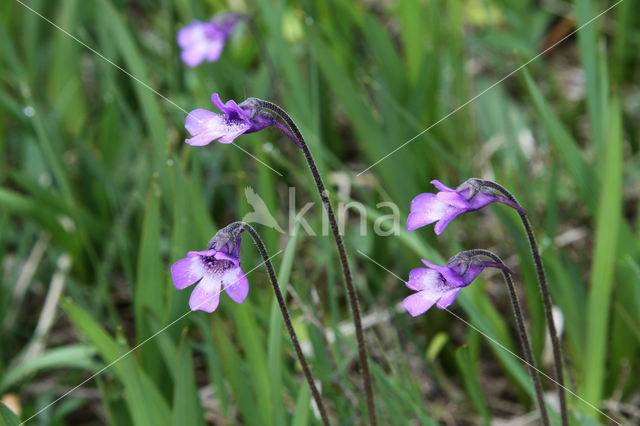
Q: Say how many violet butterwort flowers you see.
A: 5